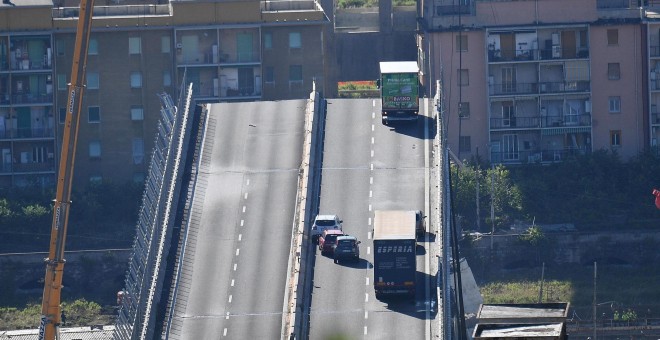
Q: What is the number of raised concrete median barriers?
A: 1